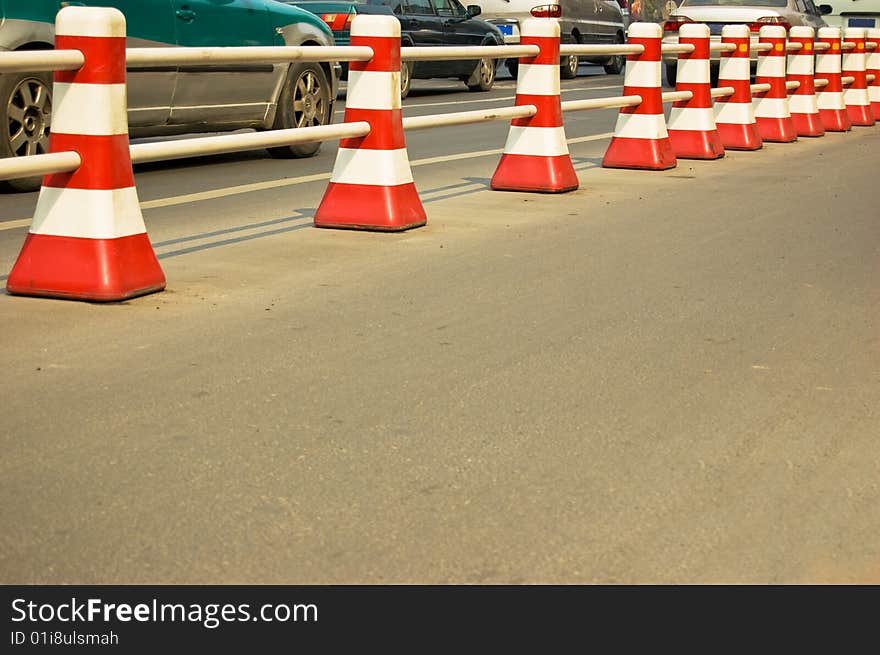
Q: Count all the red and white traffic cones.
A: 11